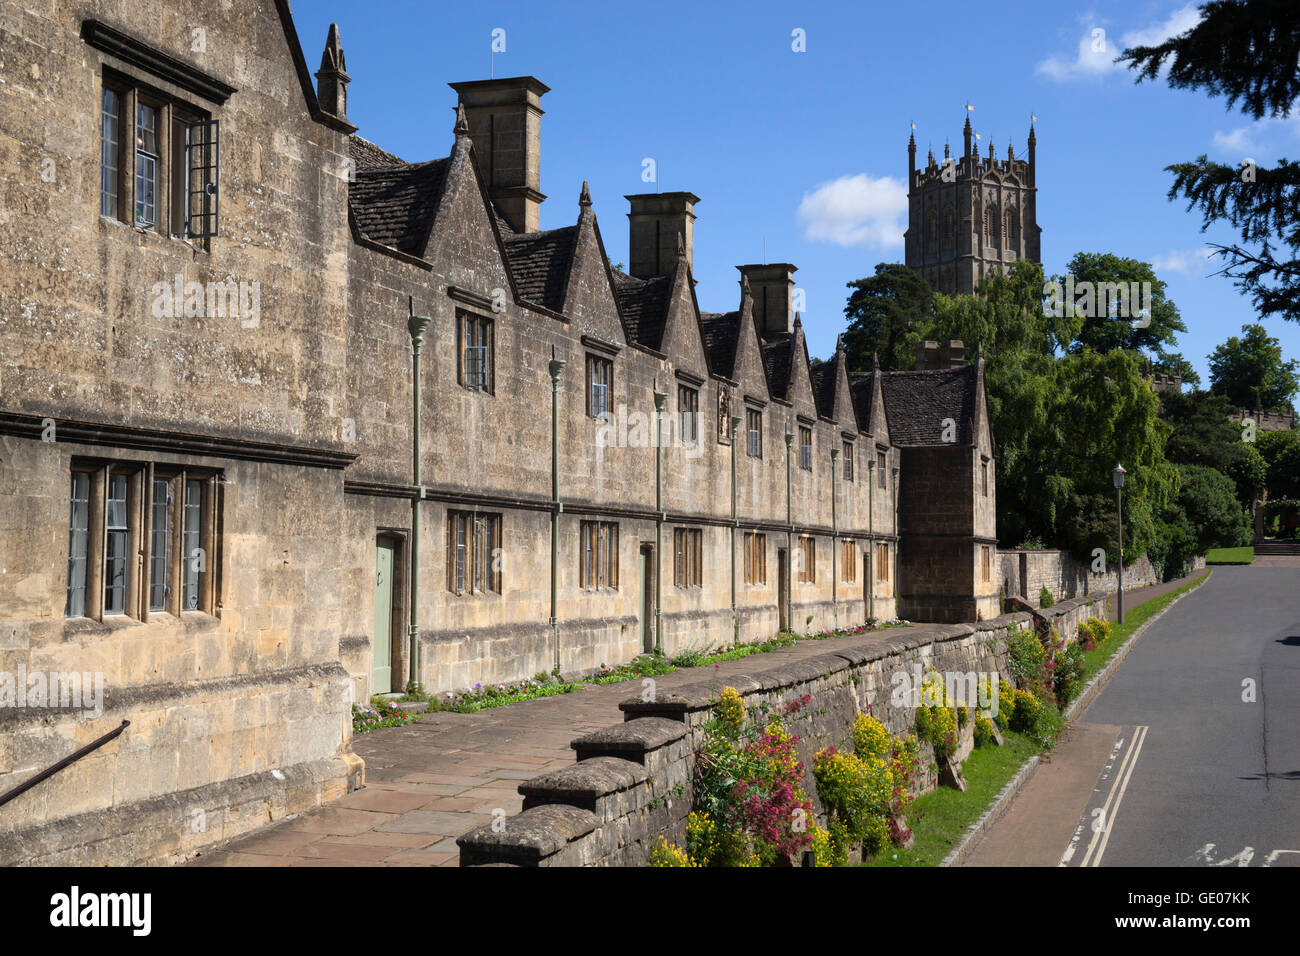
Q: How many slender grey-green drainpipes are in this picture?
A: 8